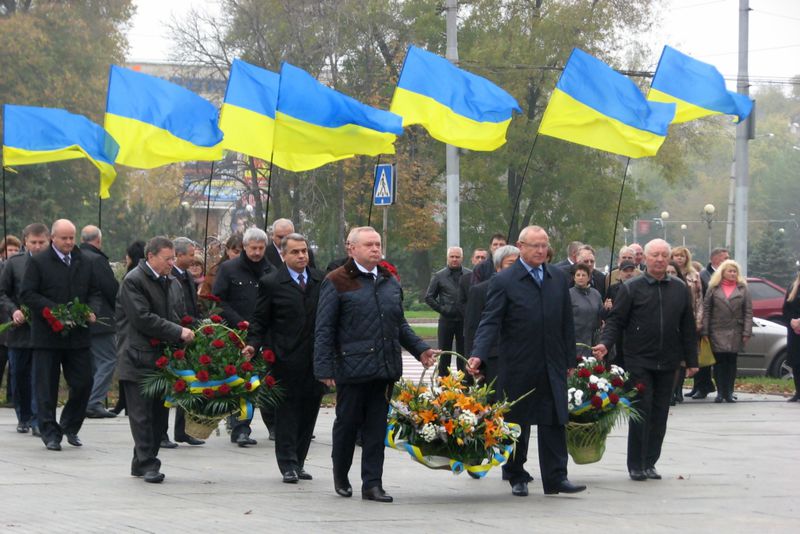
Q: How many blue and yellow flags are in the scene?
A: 7